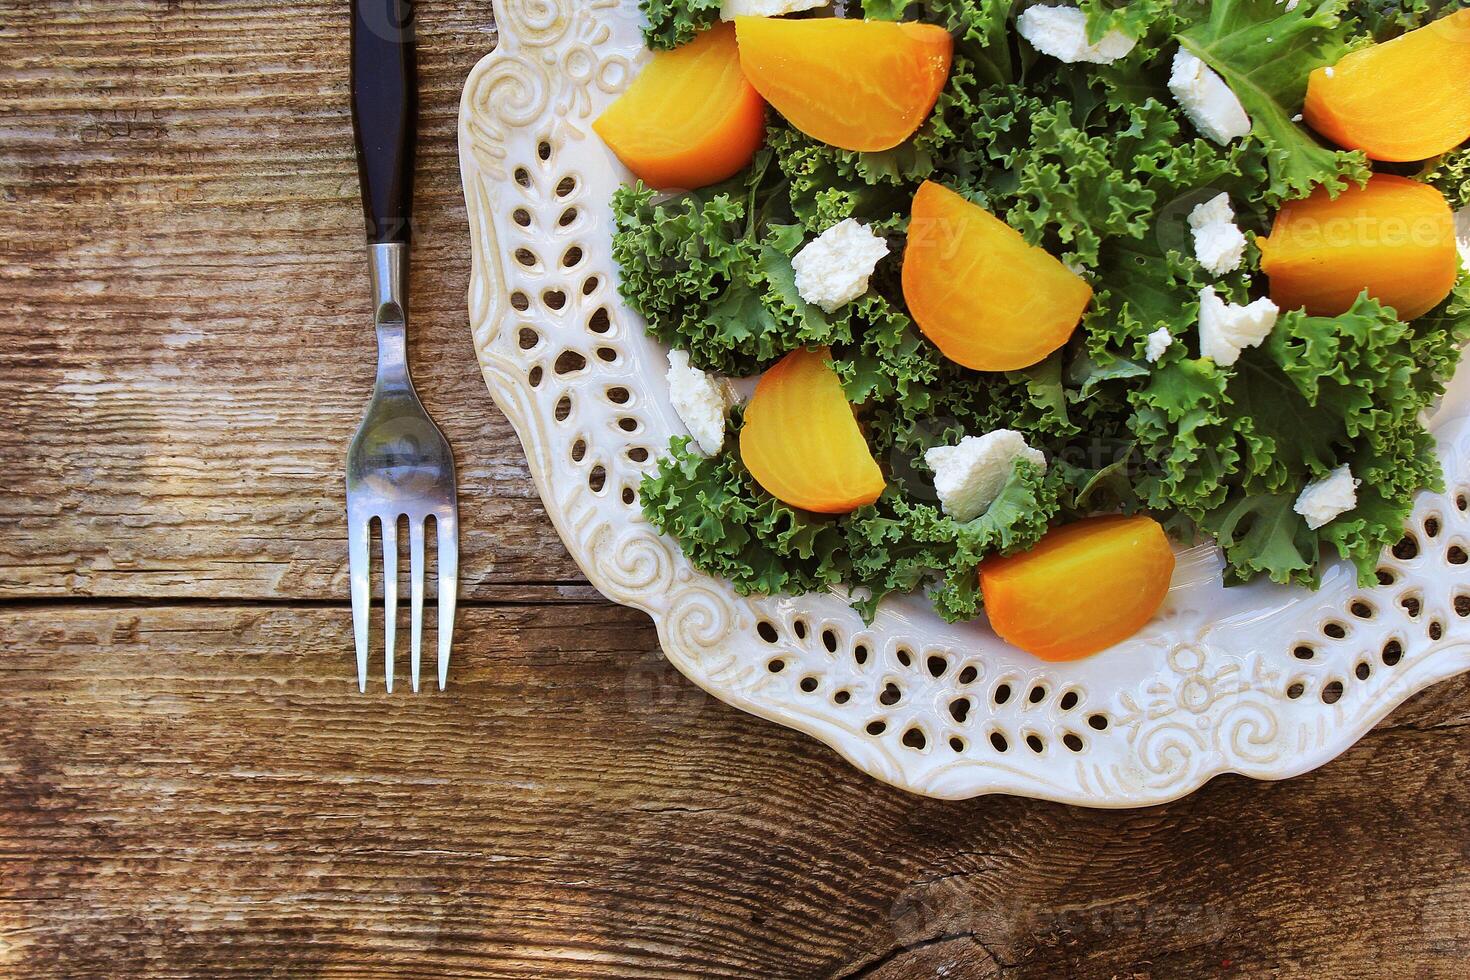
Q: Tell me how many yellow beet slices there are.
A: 7